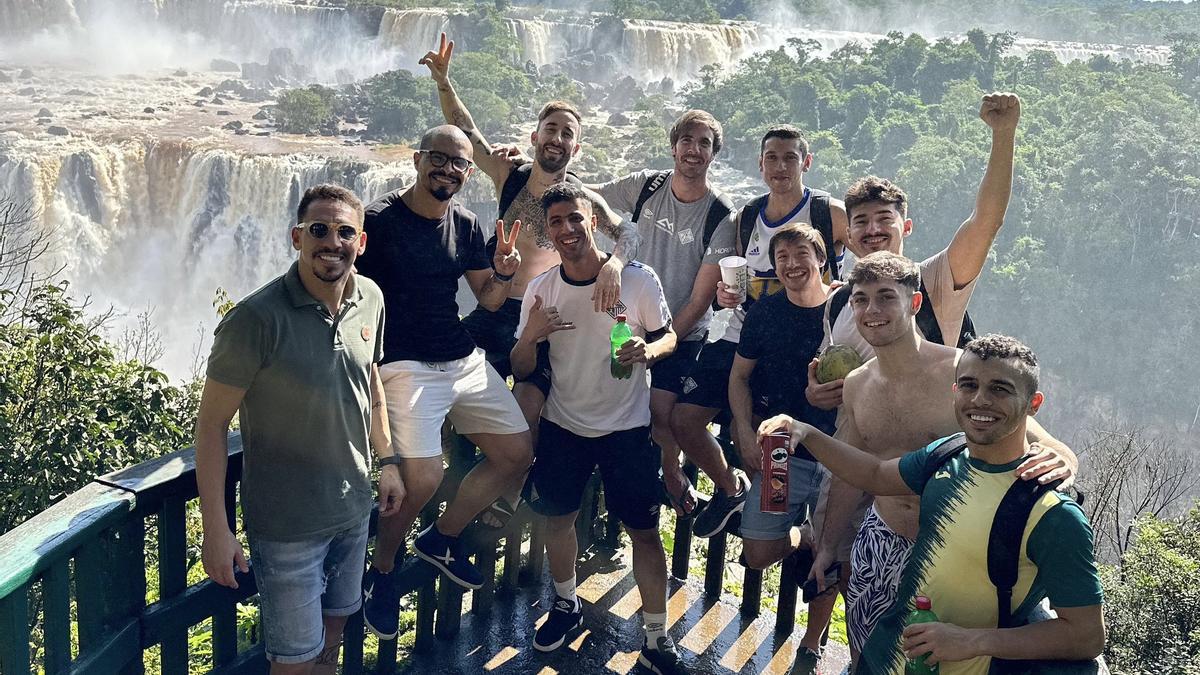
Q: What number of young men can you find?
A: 10